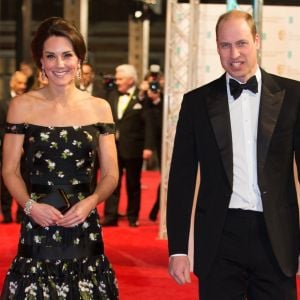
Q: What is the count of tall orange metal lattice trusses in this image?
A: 0